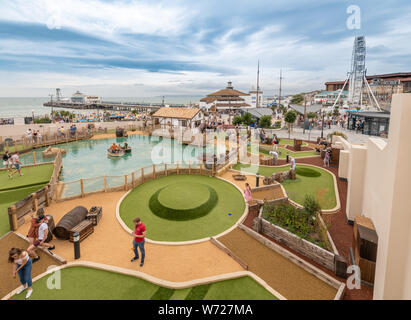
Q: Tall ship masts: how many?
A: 2